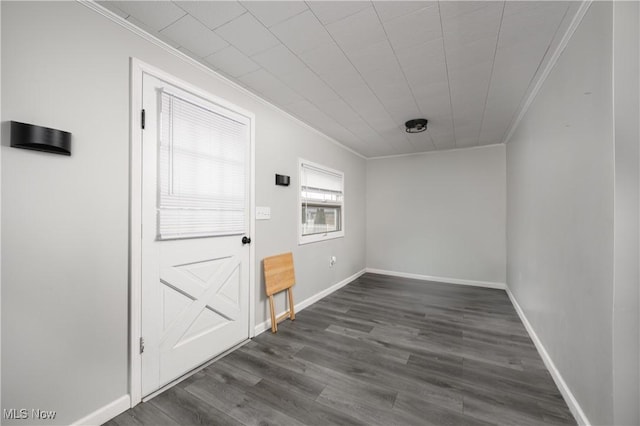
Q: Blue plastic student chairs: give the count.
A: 0